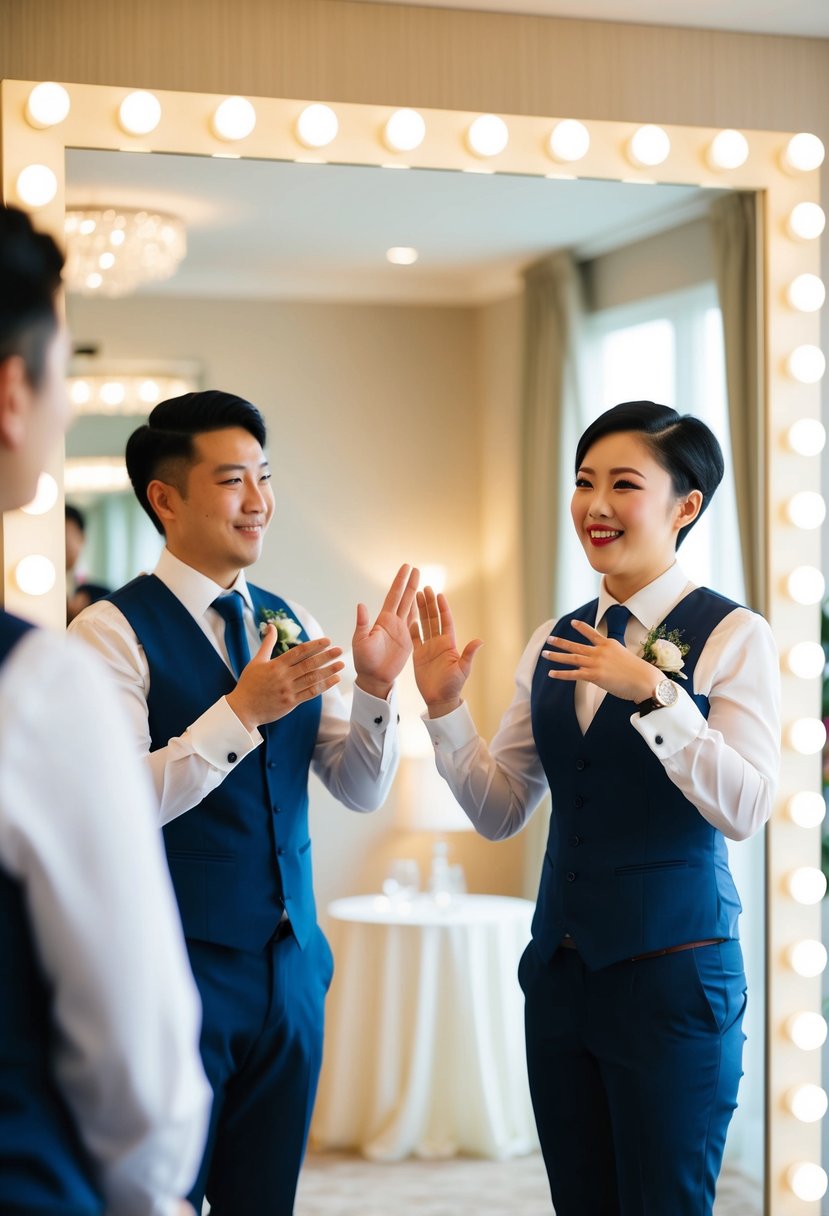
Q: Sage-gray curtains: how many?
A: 2